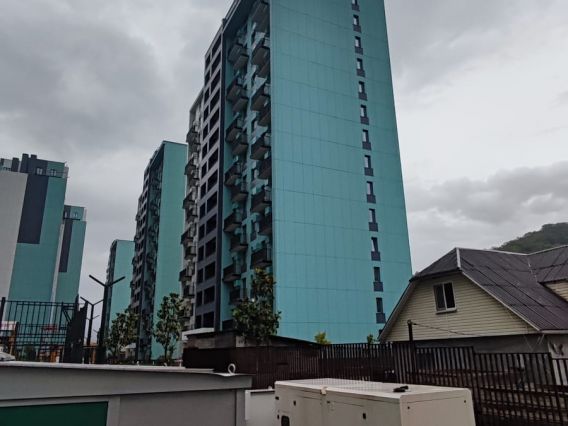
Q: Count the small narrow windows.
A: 13